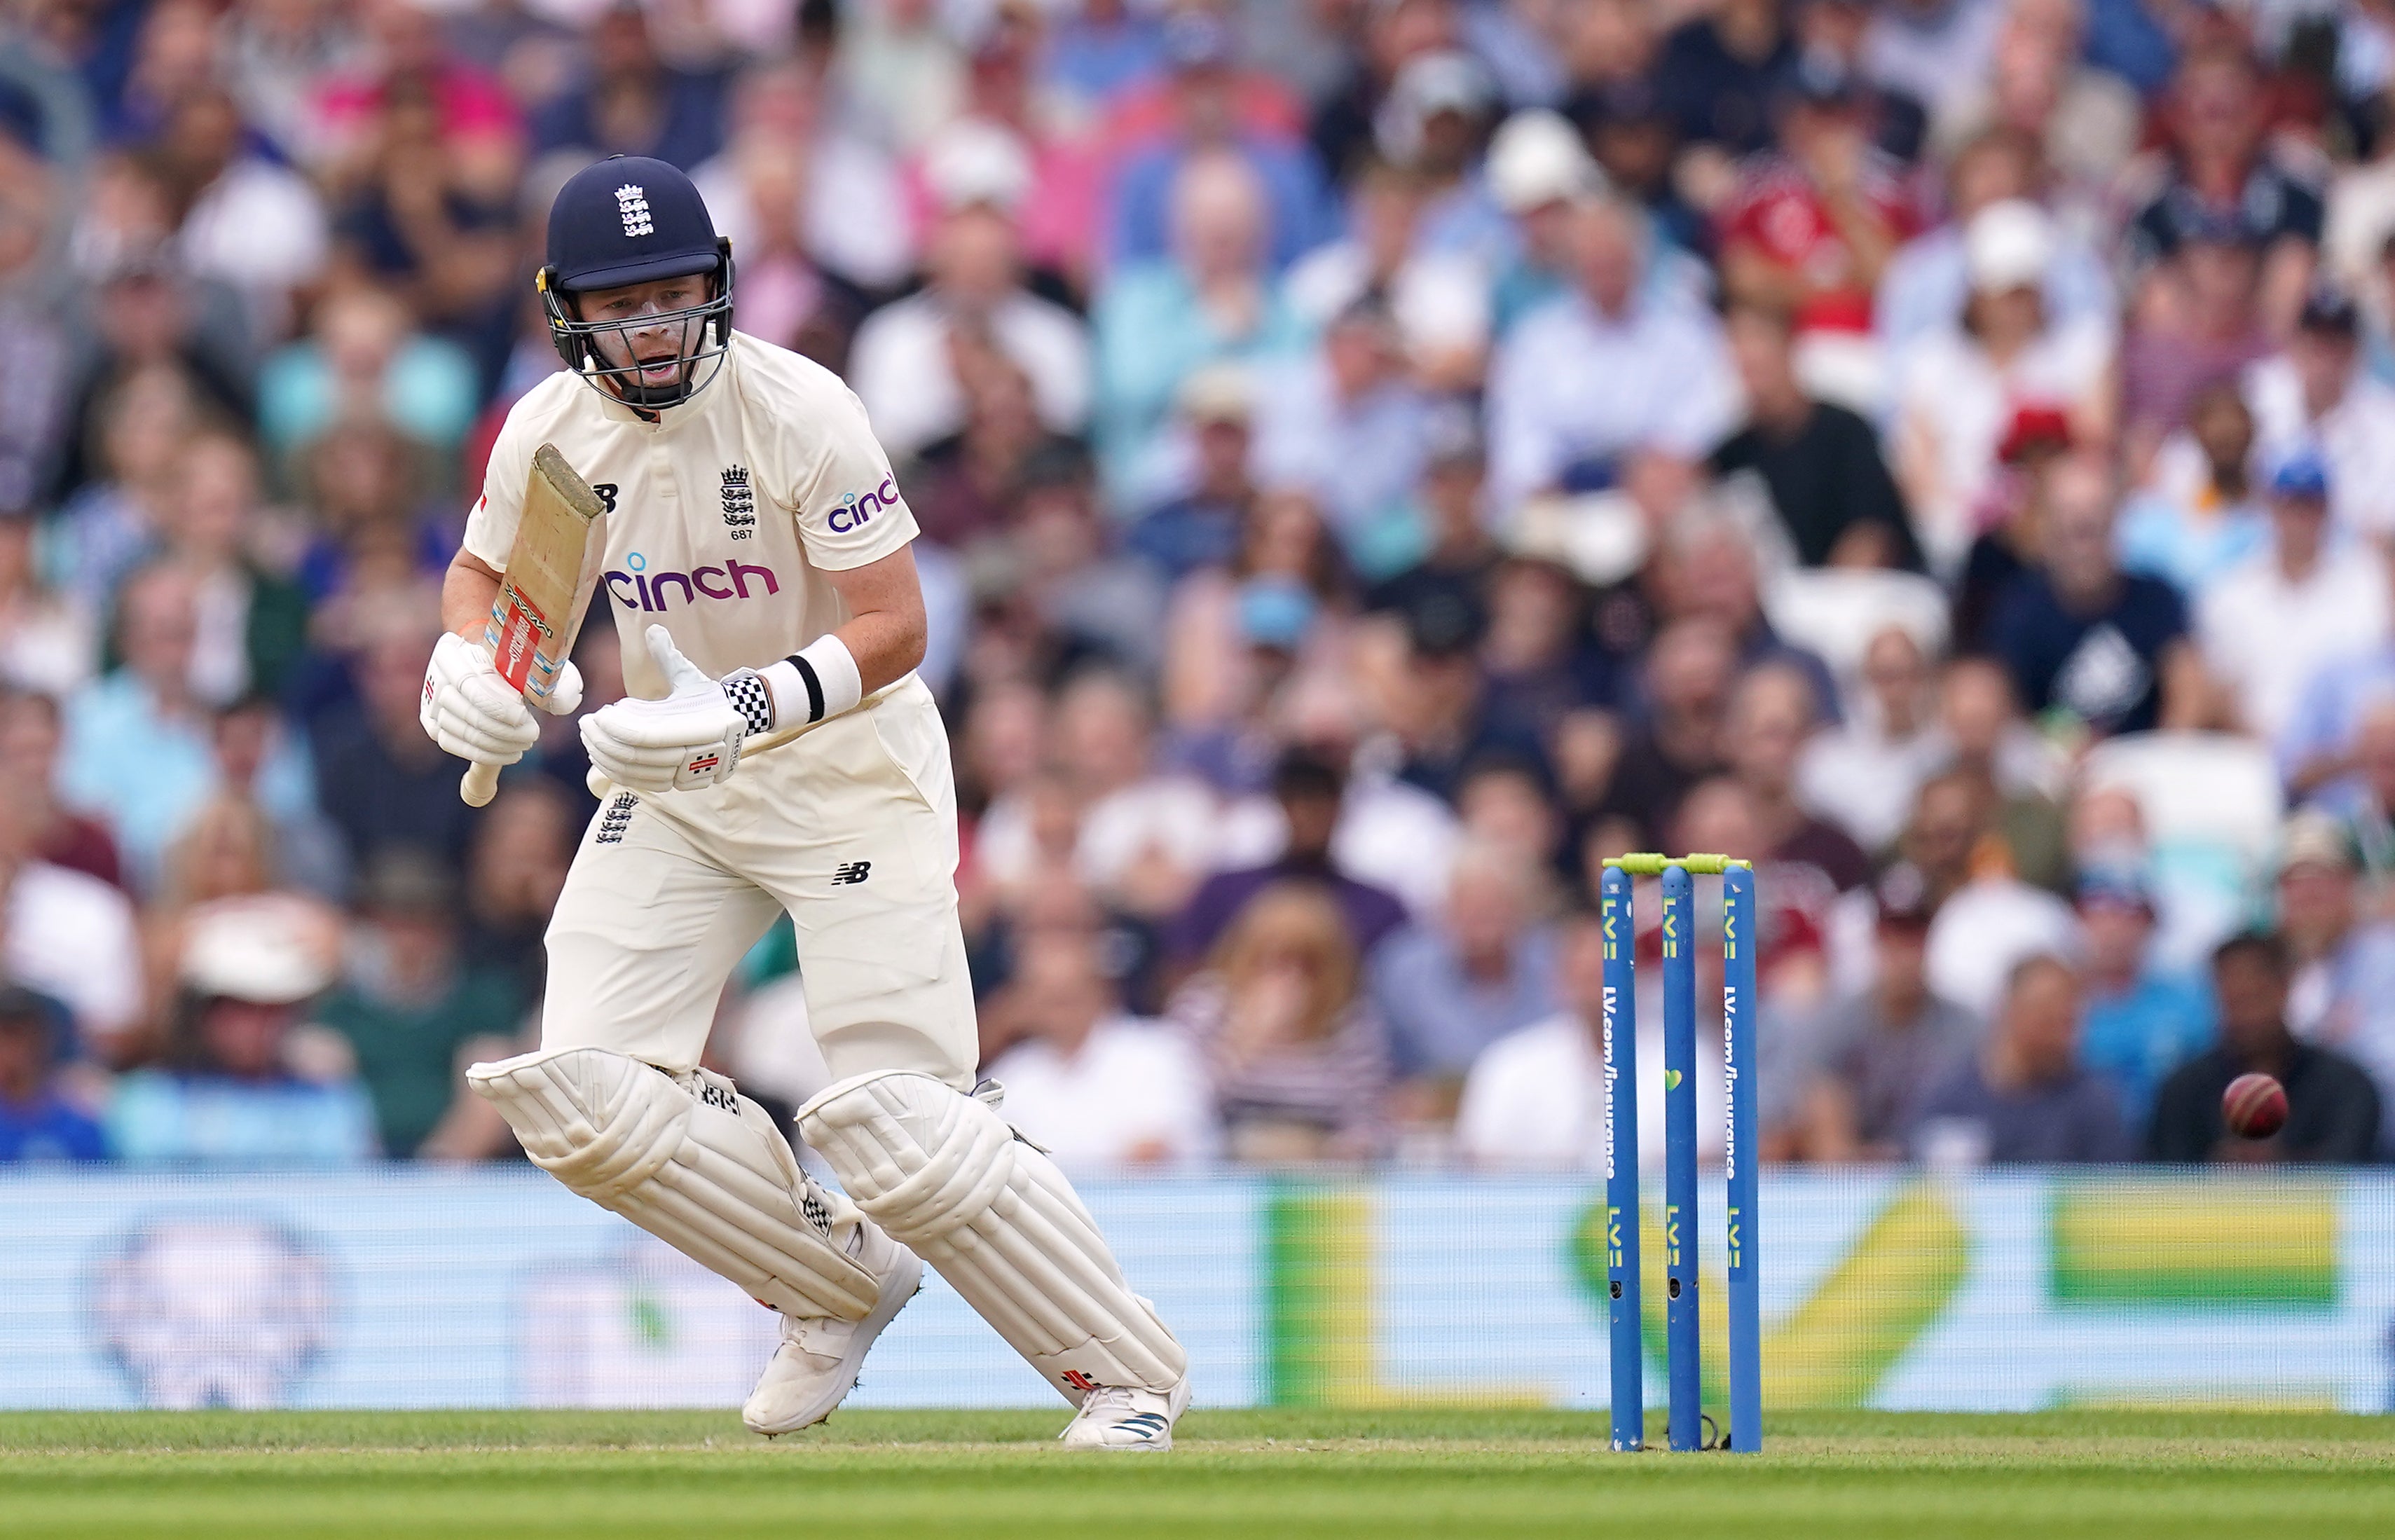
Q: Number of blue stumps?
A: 3